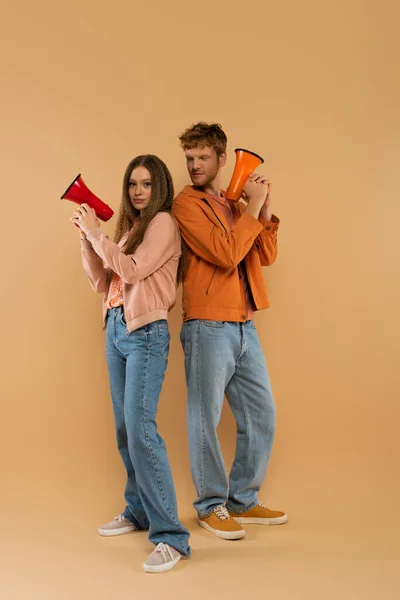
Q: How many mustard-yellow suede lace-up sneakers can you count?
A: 2